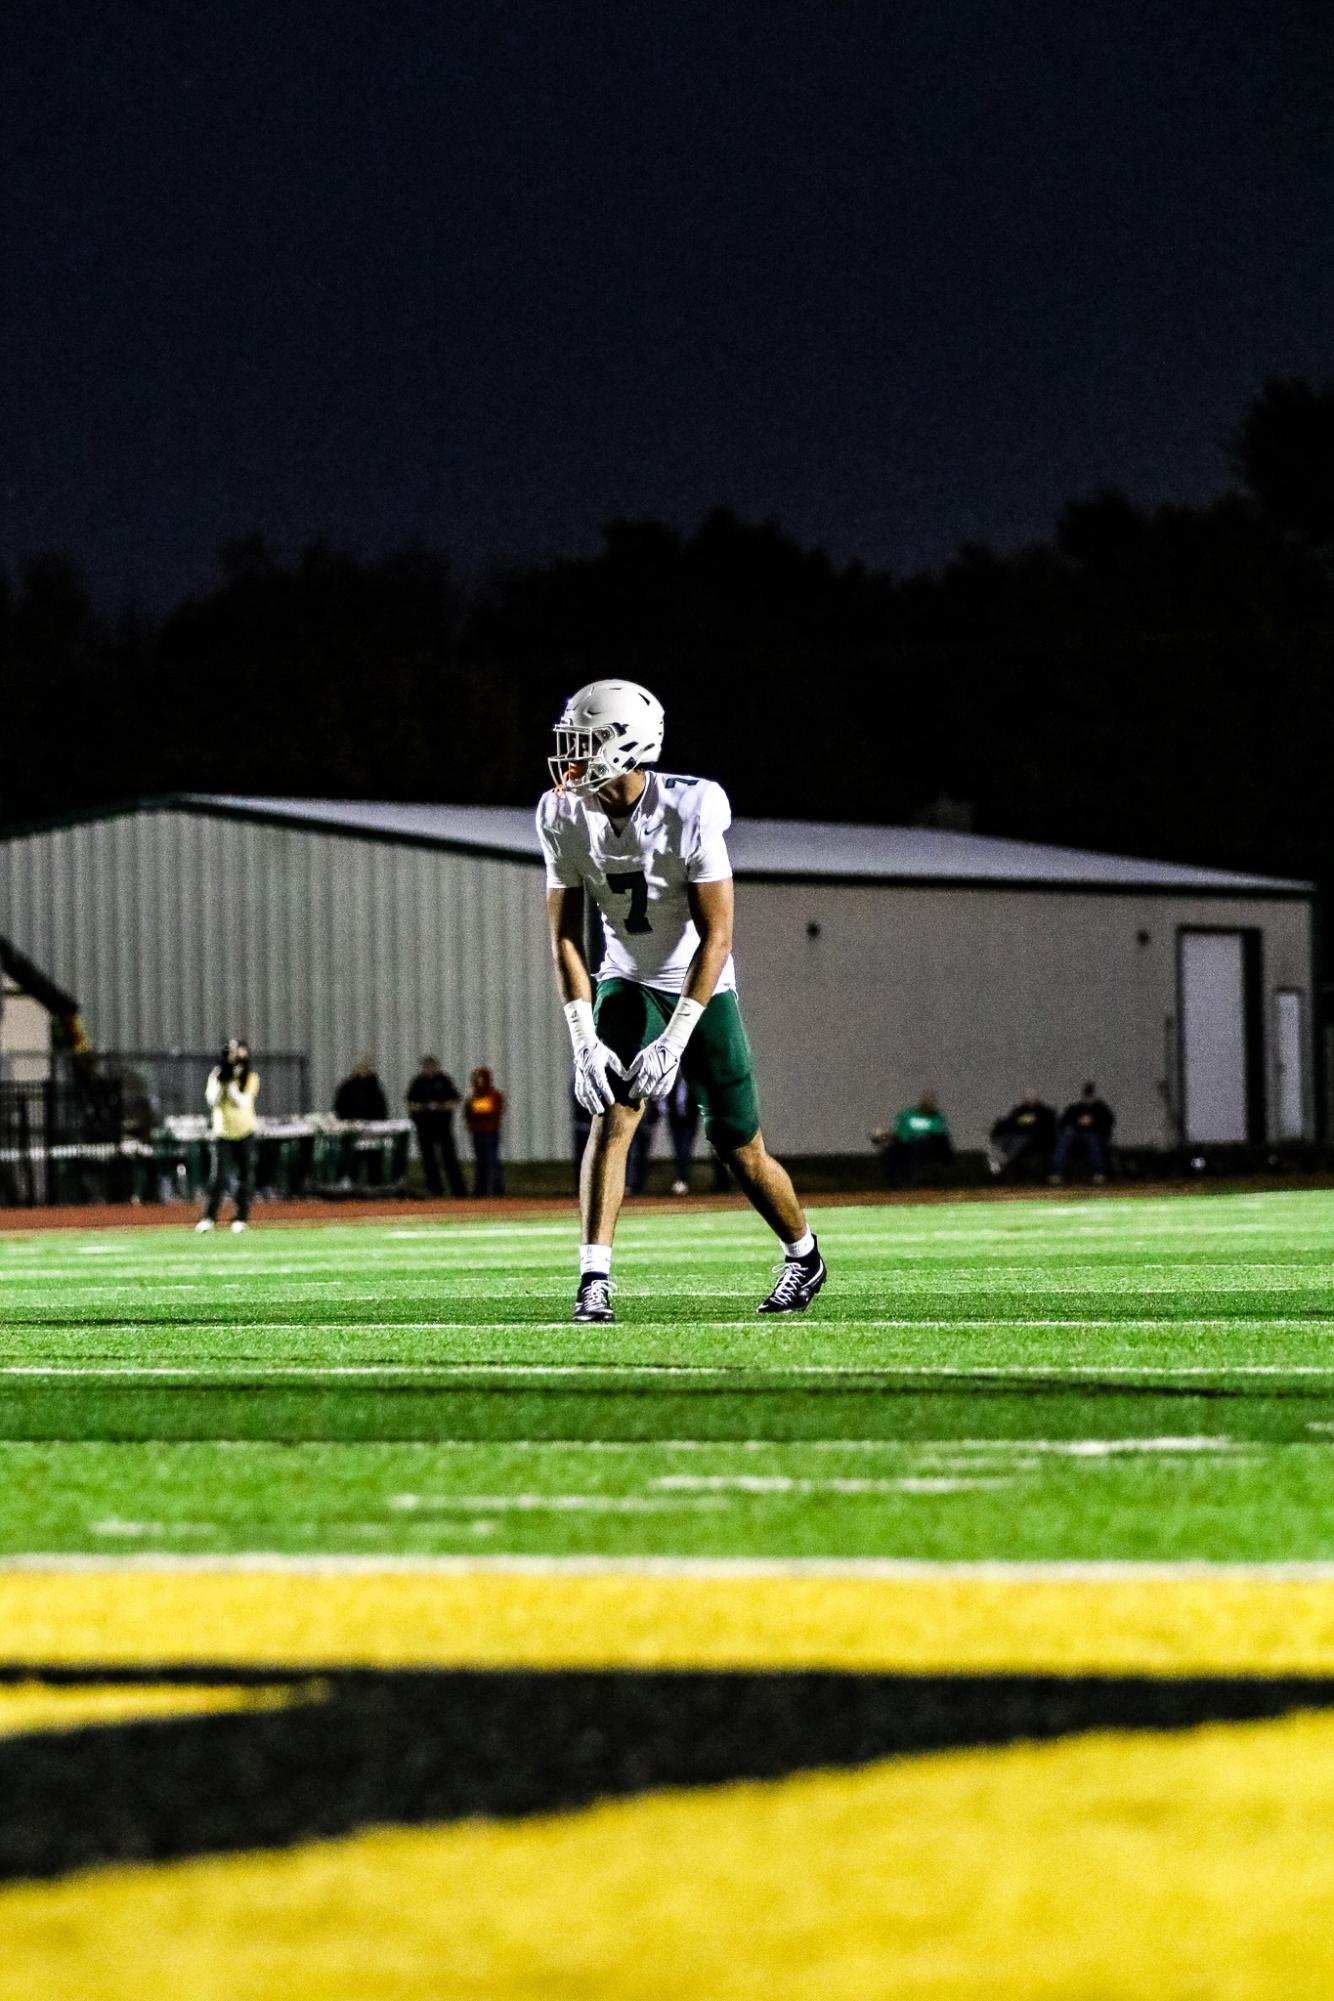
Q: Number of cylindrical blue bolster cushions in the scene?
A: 0